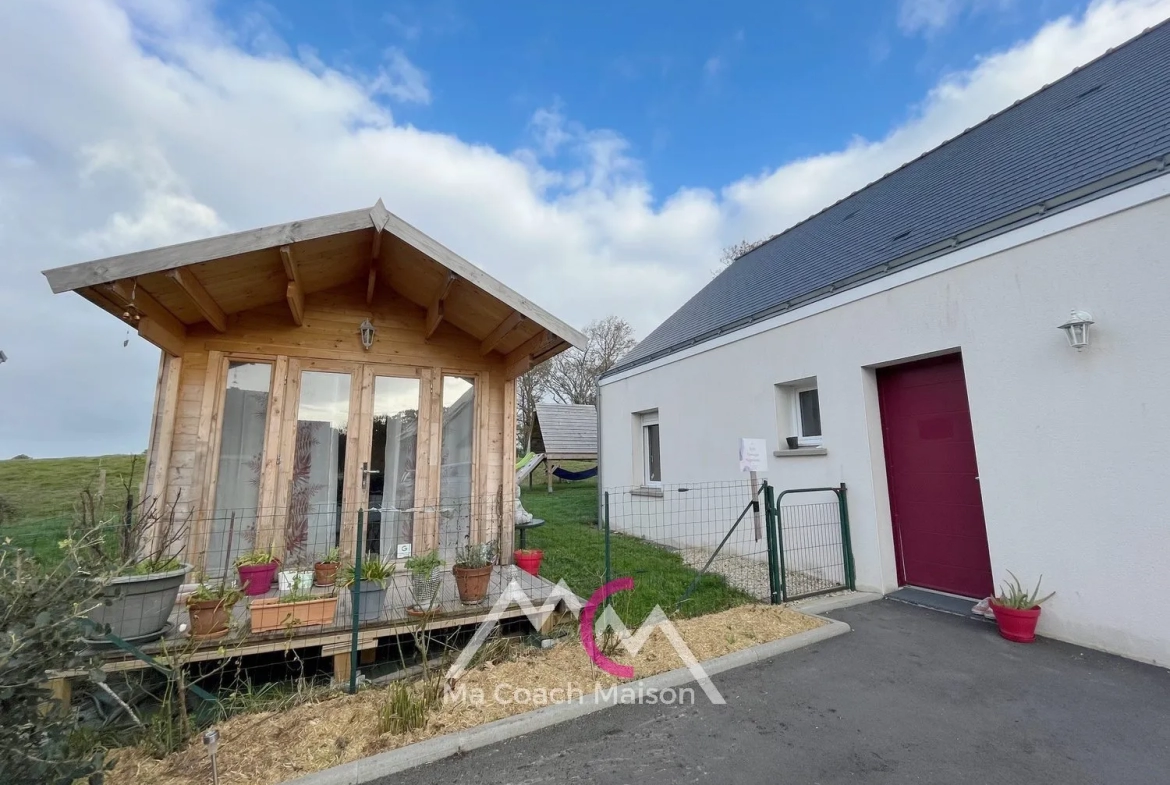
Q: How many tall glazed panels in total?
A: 4